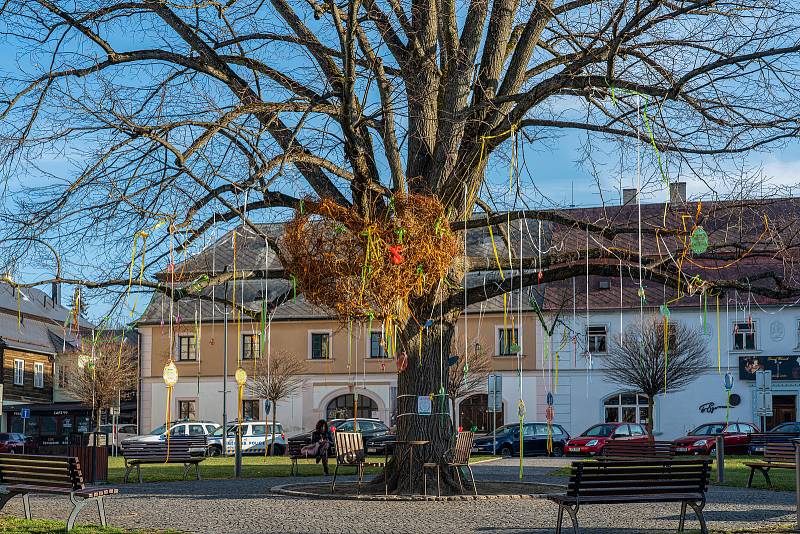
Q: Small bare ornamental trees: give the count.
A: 4